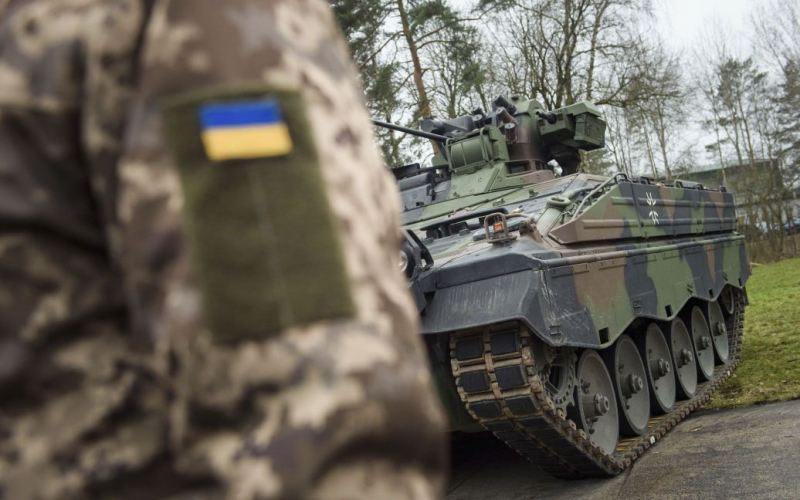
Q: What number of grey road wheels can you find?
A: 6